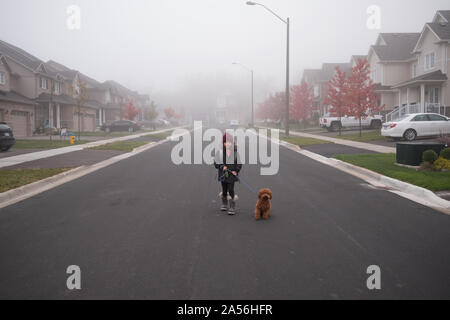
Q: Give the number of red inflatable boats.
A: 0